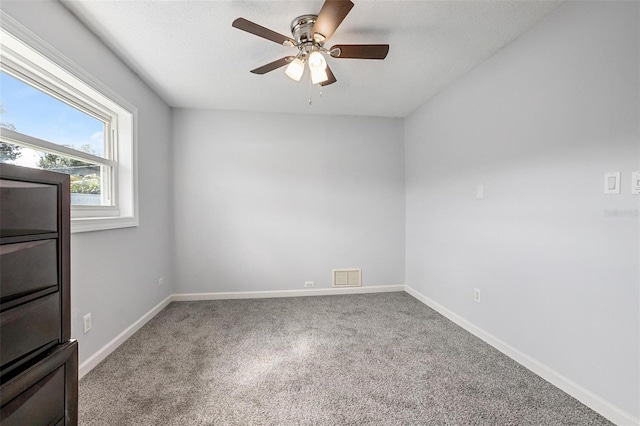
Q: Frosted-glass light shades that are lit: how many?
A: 3